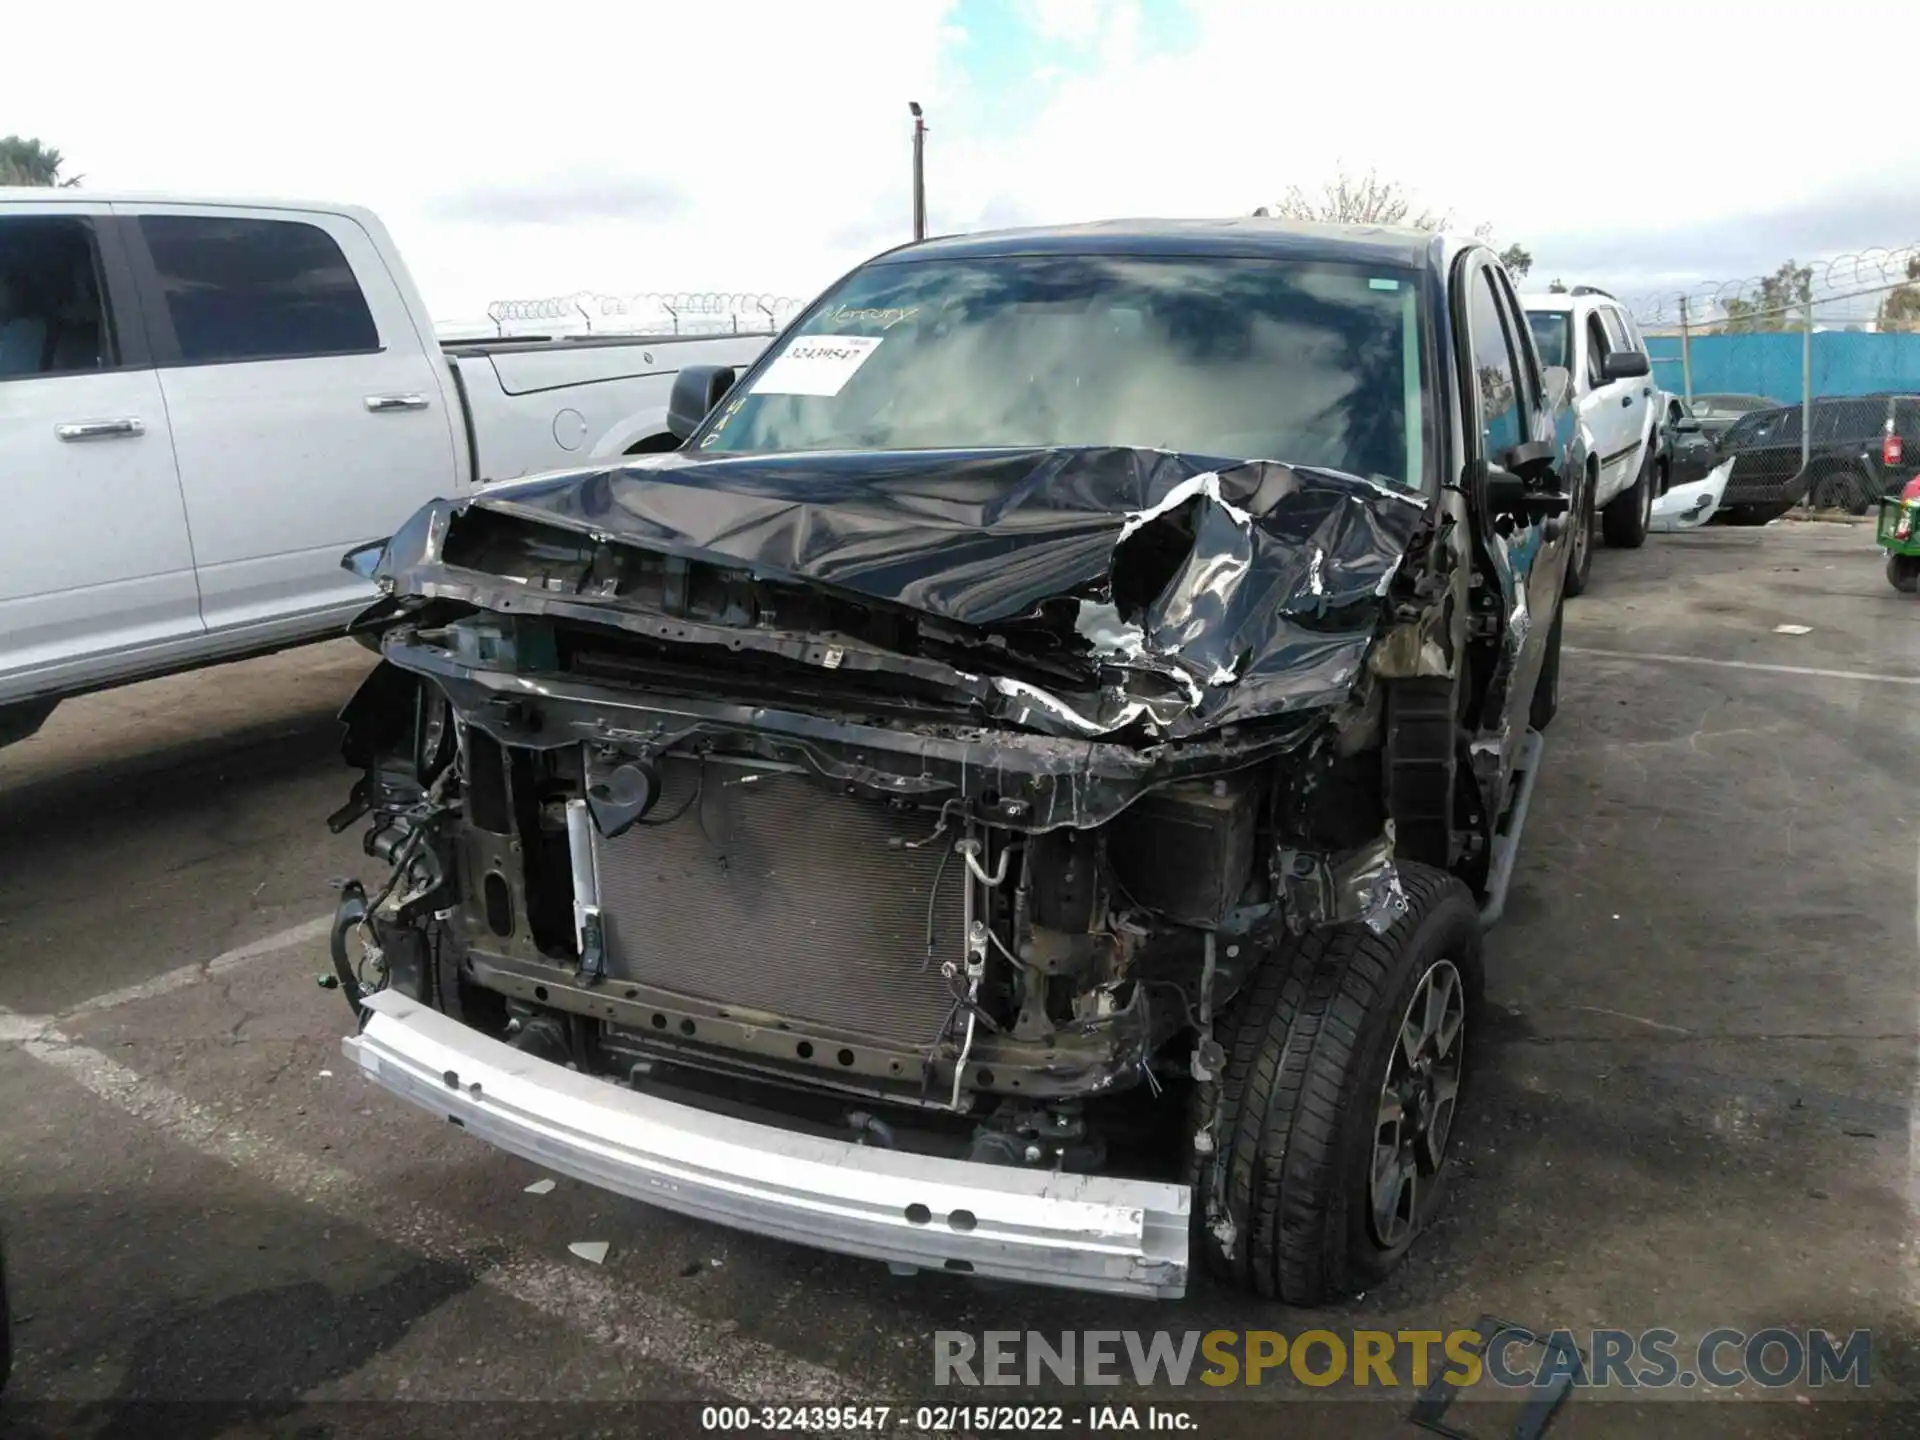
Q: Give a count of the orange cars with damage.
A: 0